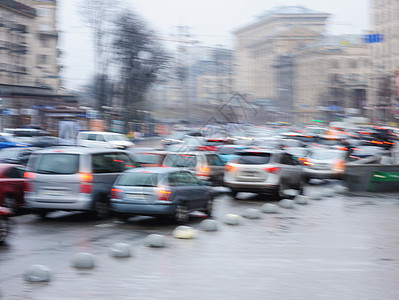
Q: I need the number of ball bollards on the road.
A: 14